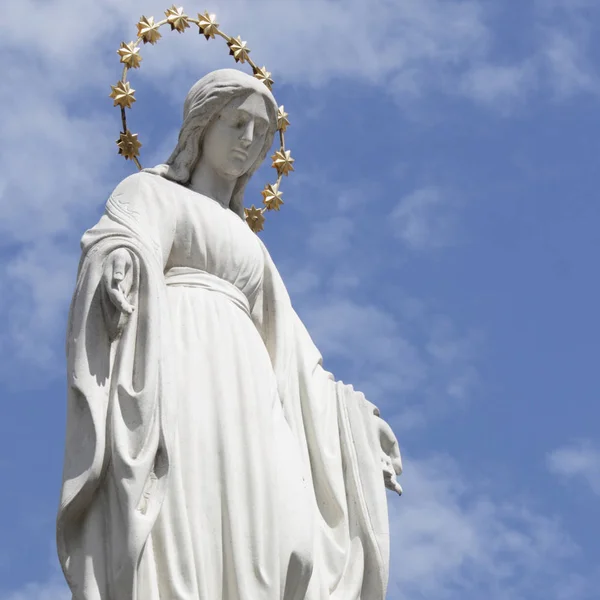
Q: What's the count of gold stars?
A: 12